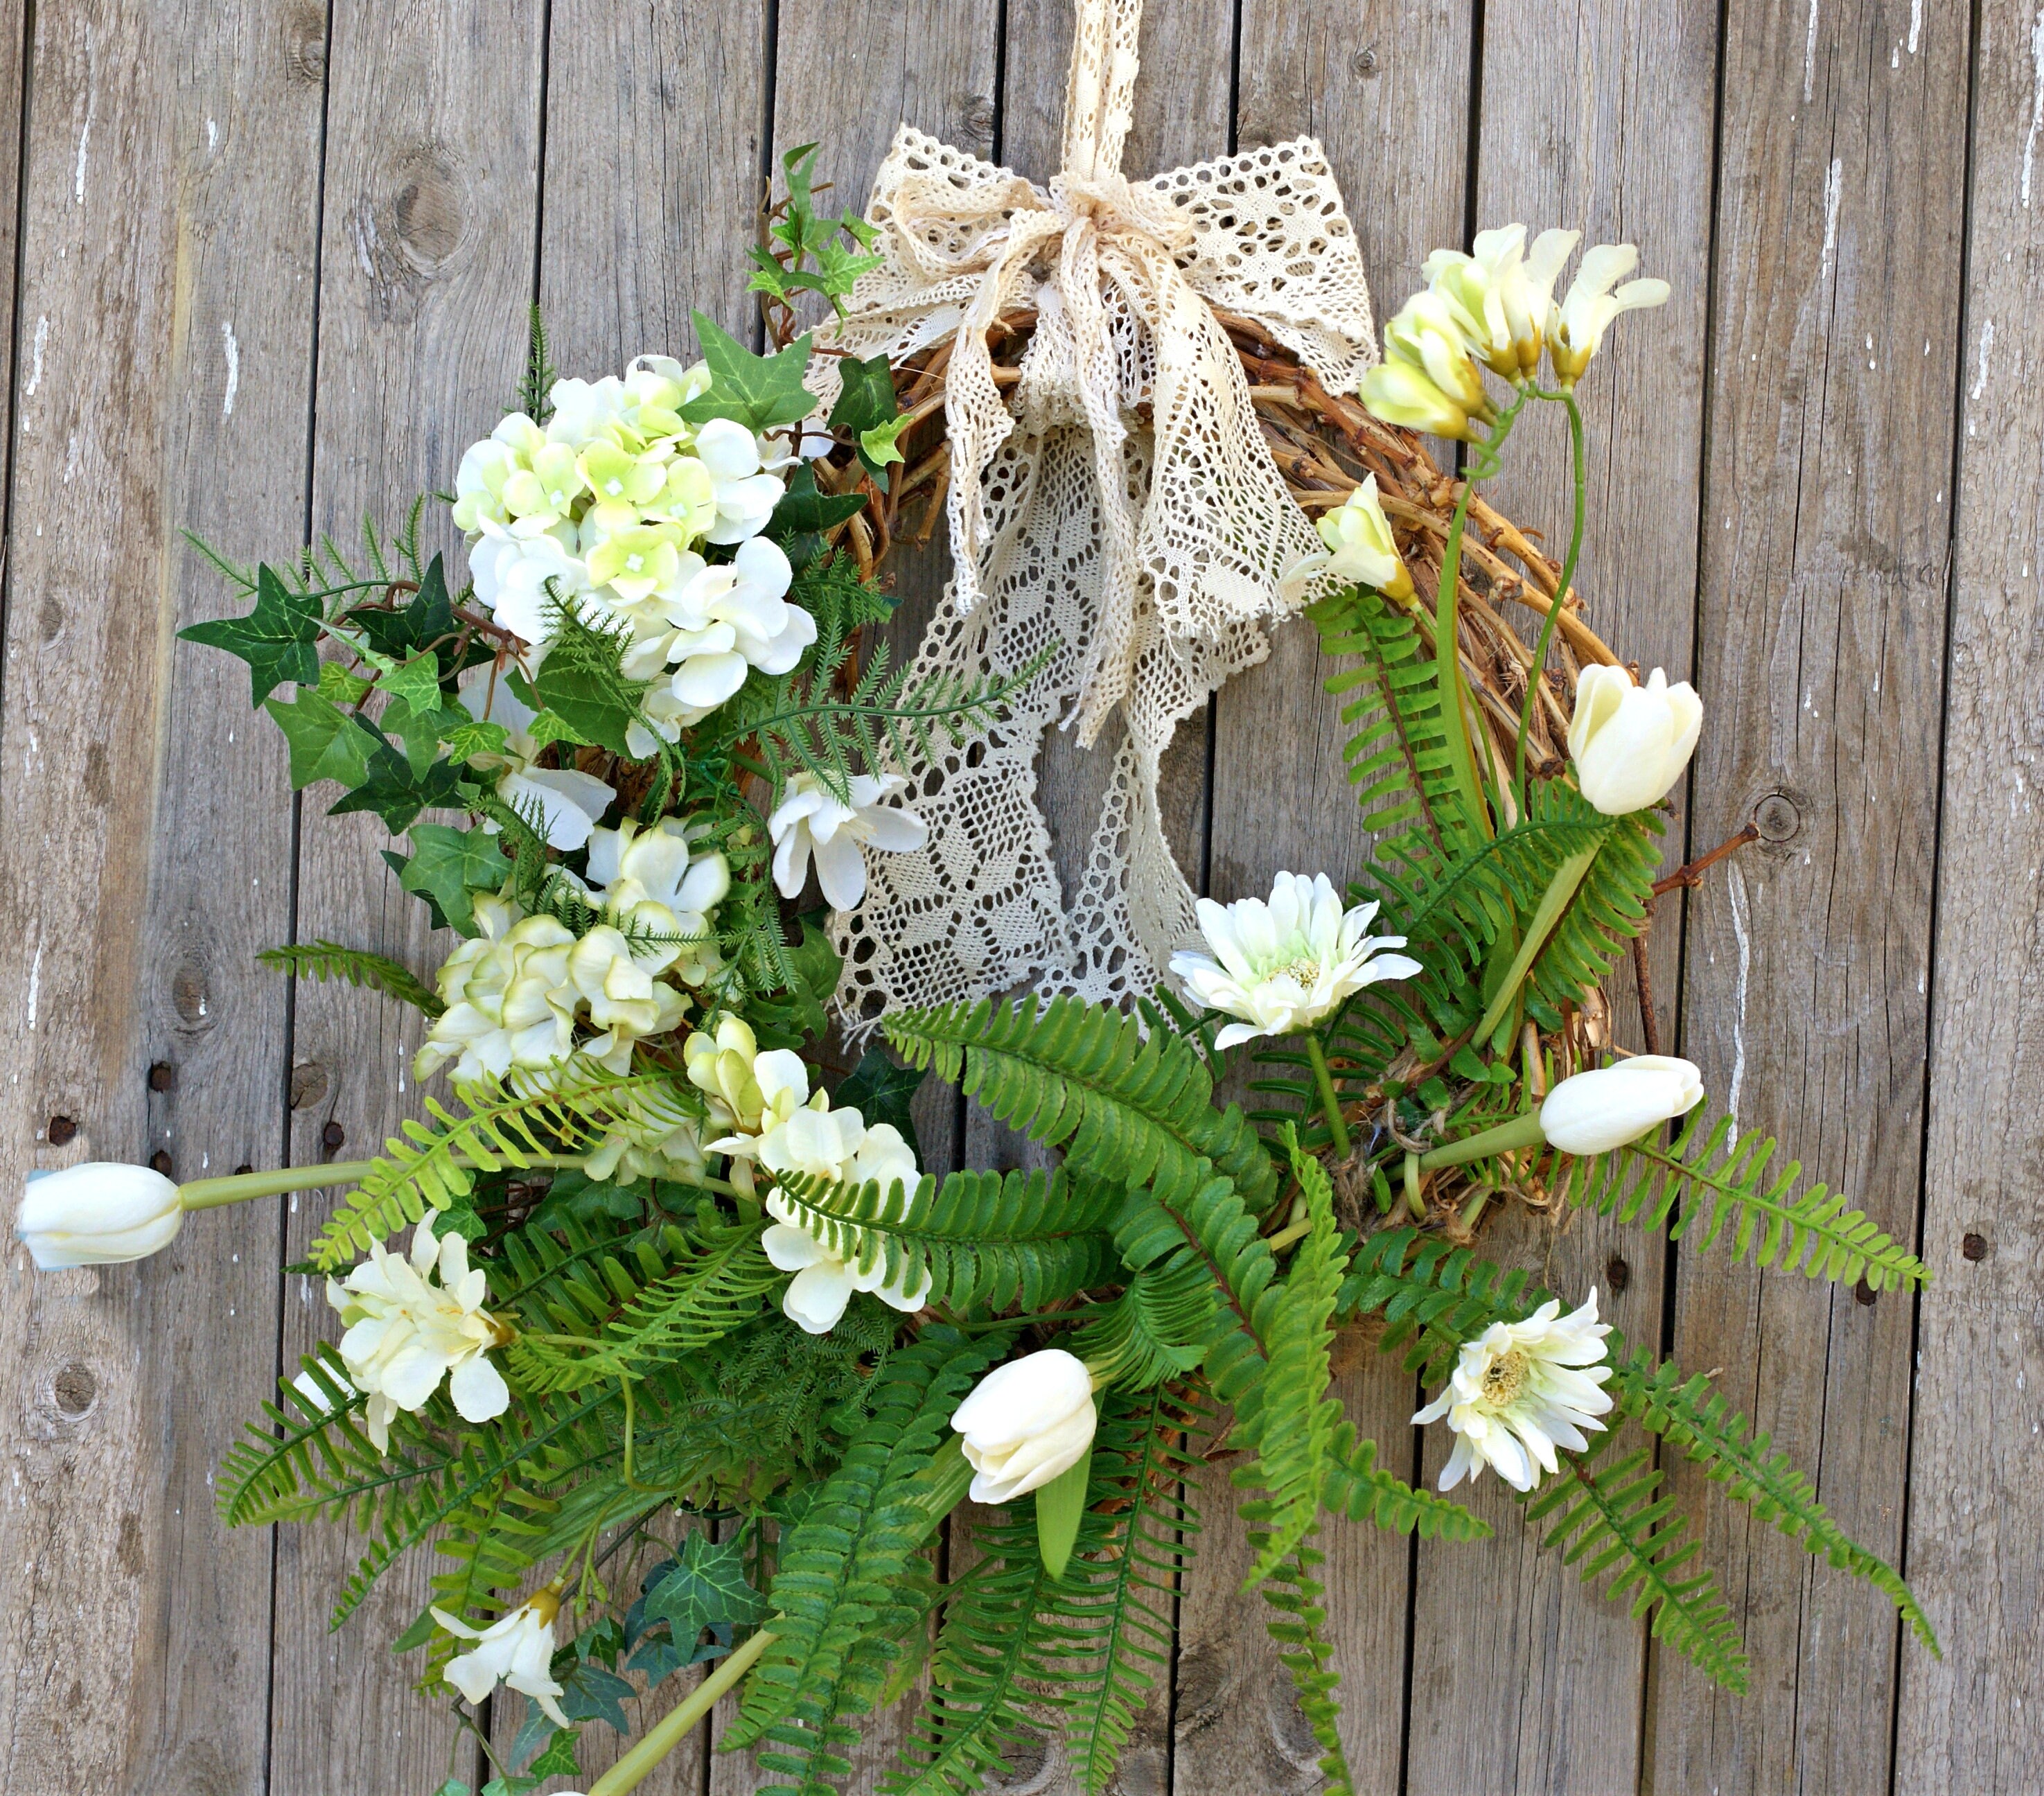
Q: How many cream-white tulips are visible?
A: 4